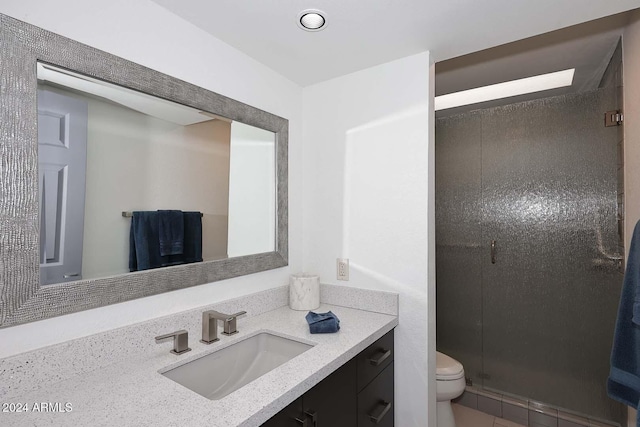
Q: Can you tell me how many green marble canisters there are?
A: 0